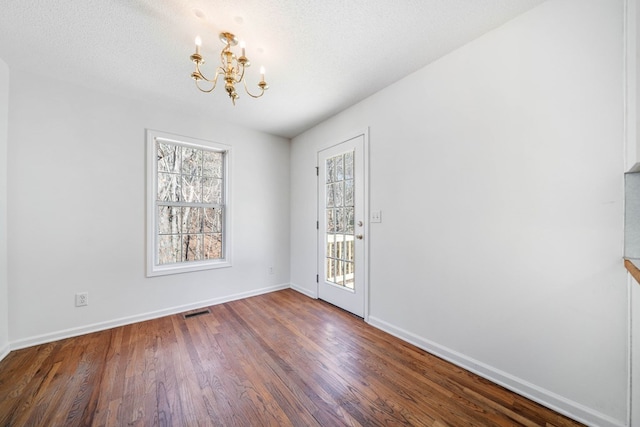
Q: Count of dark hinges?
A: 3